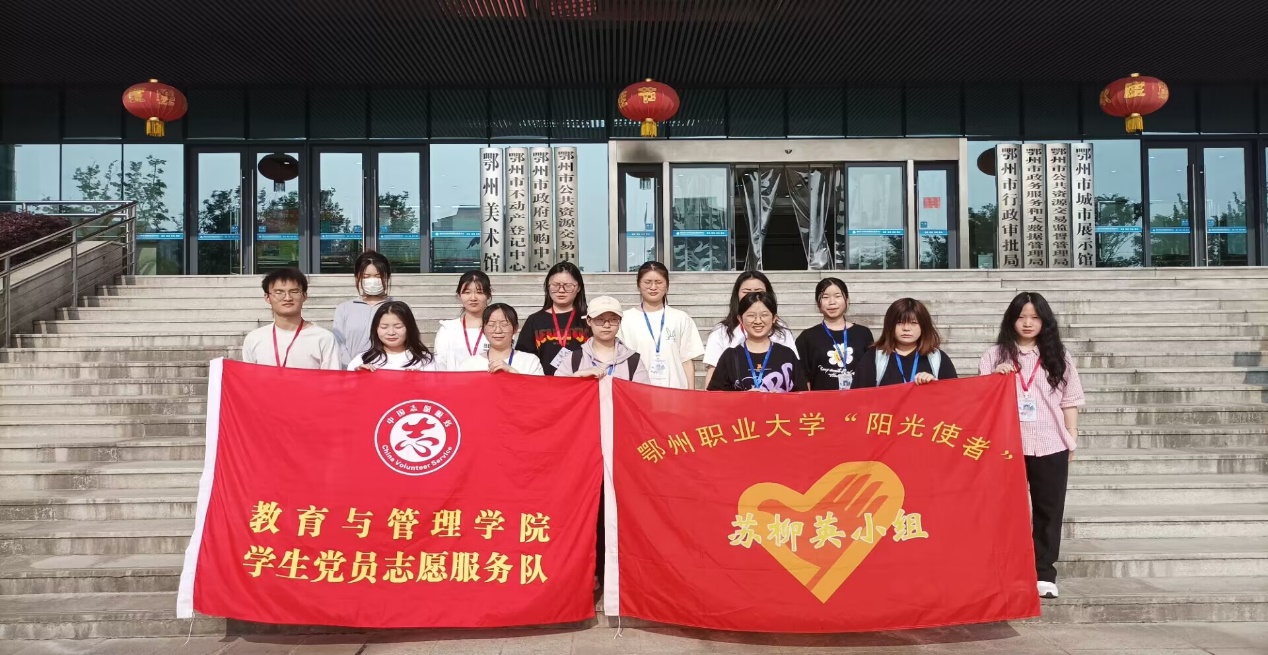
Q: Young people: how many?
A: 13